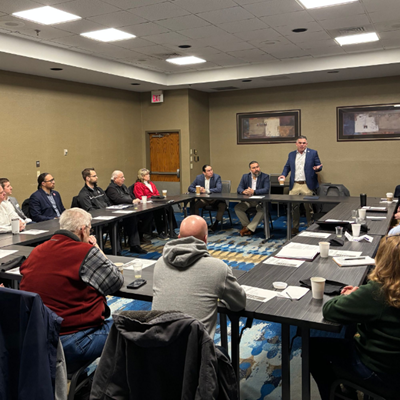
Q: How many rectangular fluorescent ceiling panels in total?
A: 5